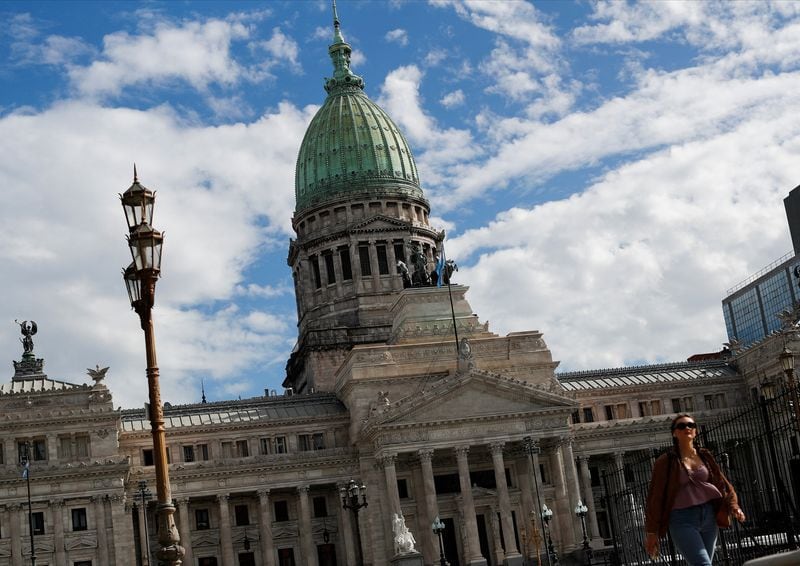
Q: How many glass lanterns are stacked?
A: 3